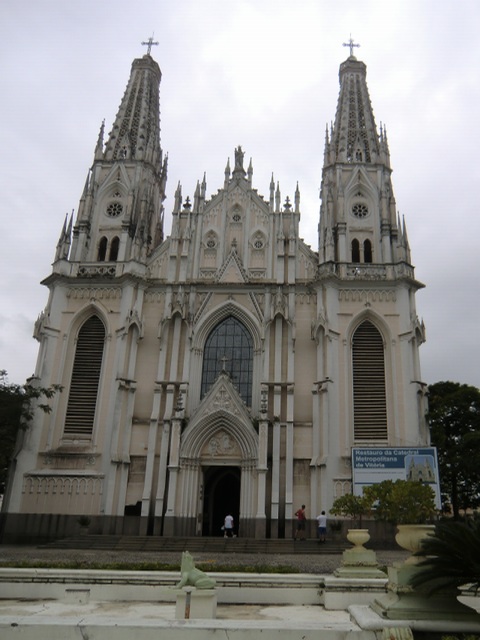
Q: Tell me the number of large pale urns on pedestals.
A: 2